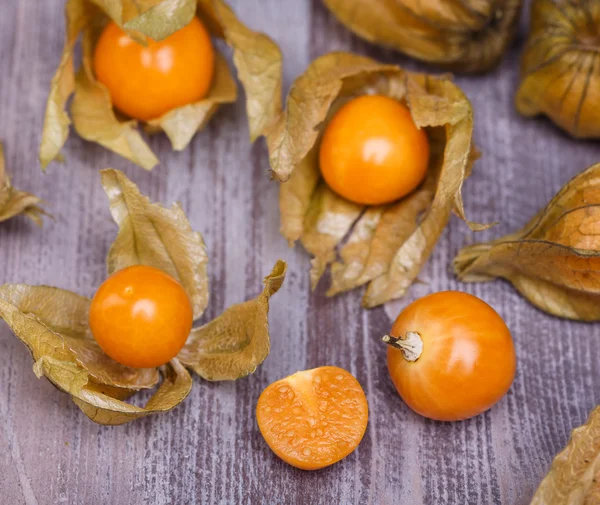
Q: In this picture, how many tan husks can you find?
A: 8